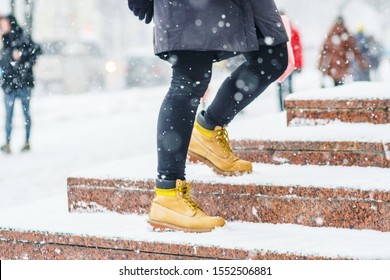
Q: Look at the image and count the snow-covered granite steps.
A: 4